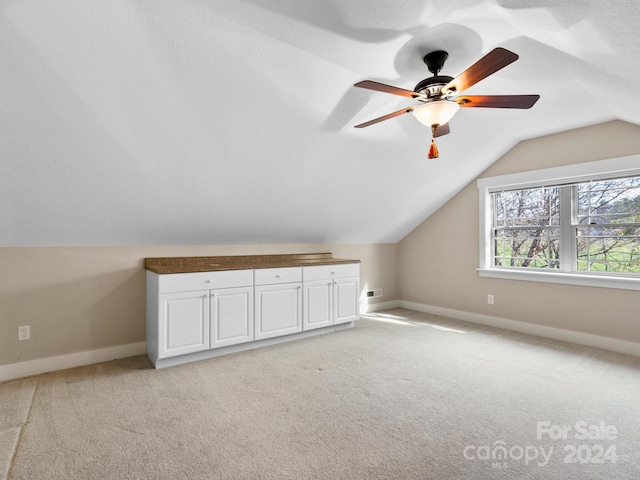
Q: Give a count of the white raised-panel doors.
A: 5